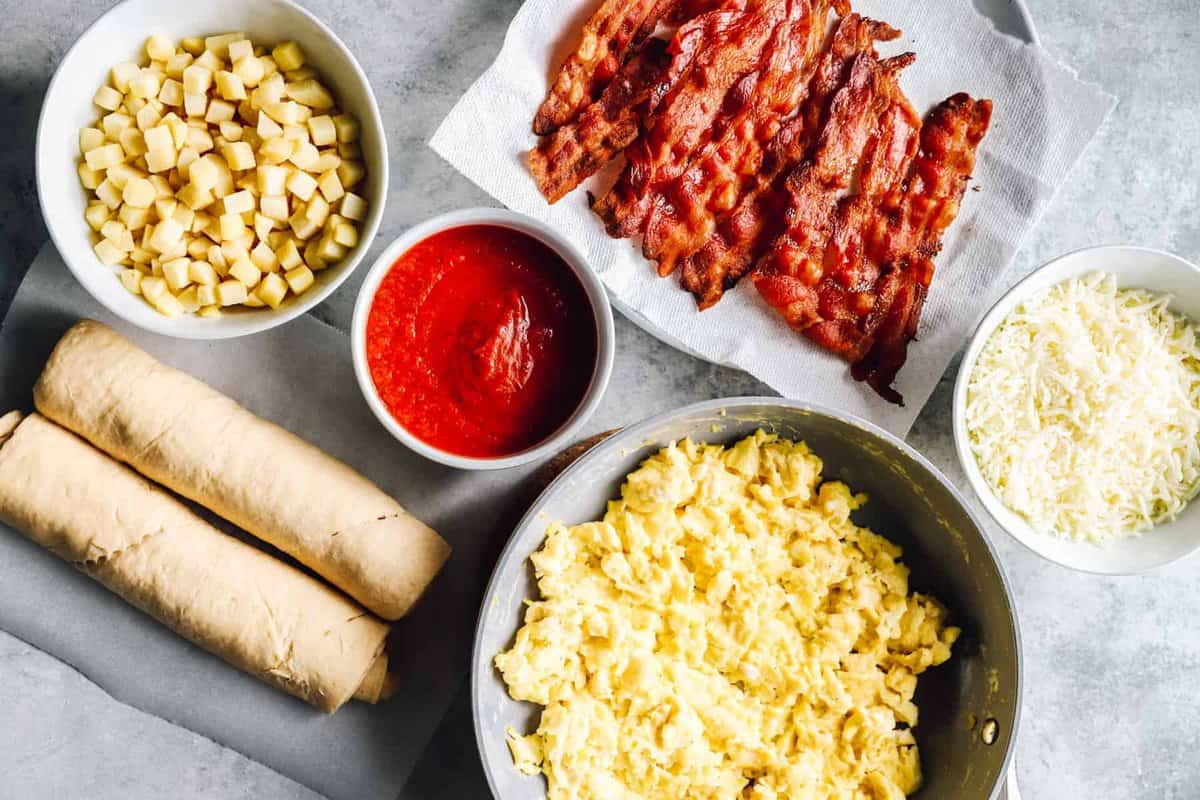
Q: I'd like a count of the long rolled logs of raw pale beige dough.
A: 2